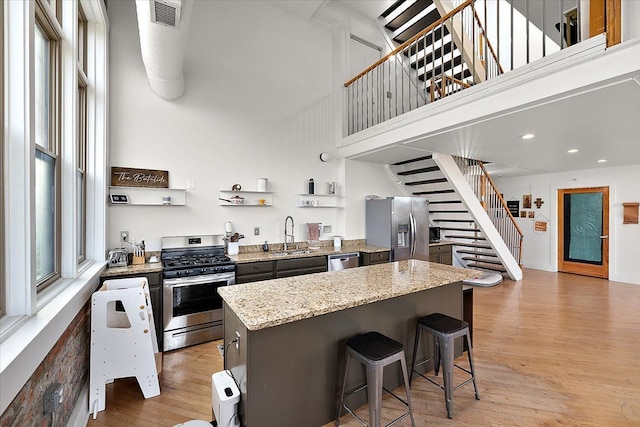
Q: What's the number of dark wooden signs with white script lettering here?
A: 1